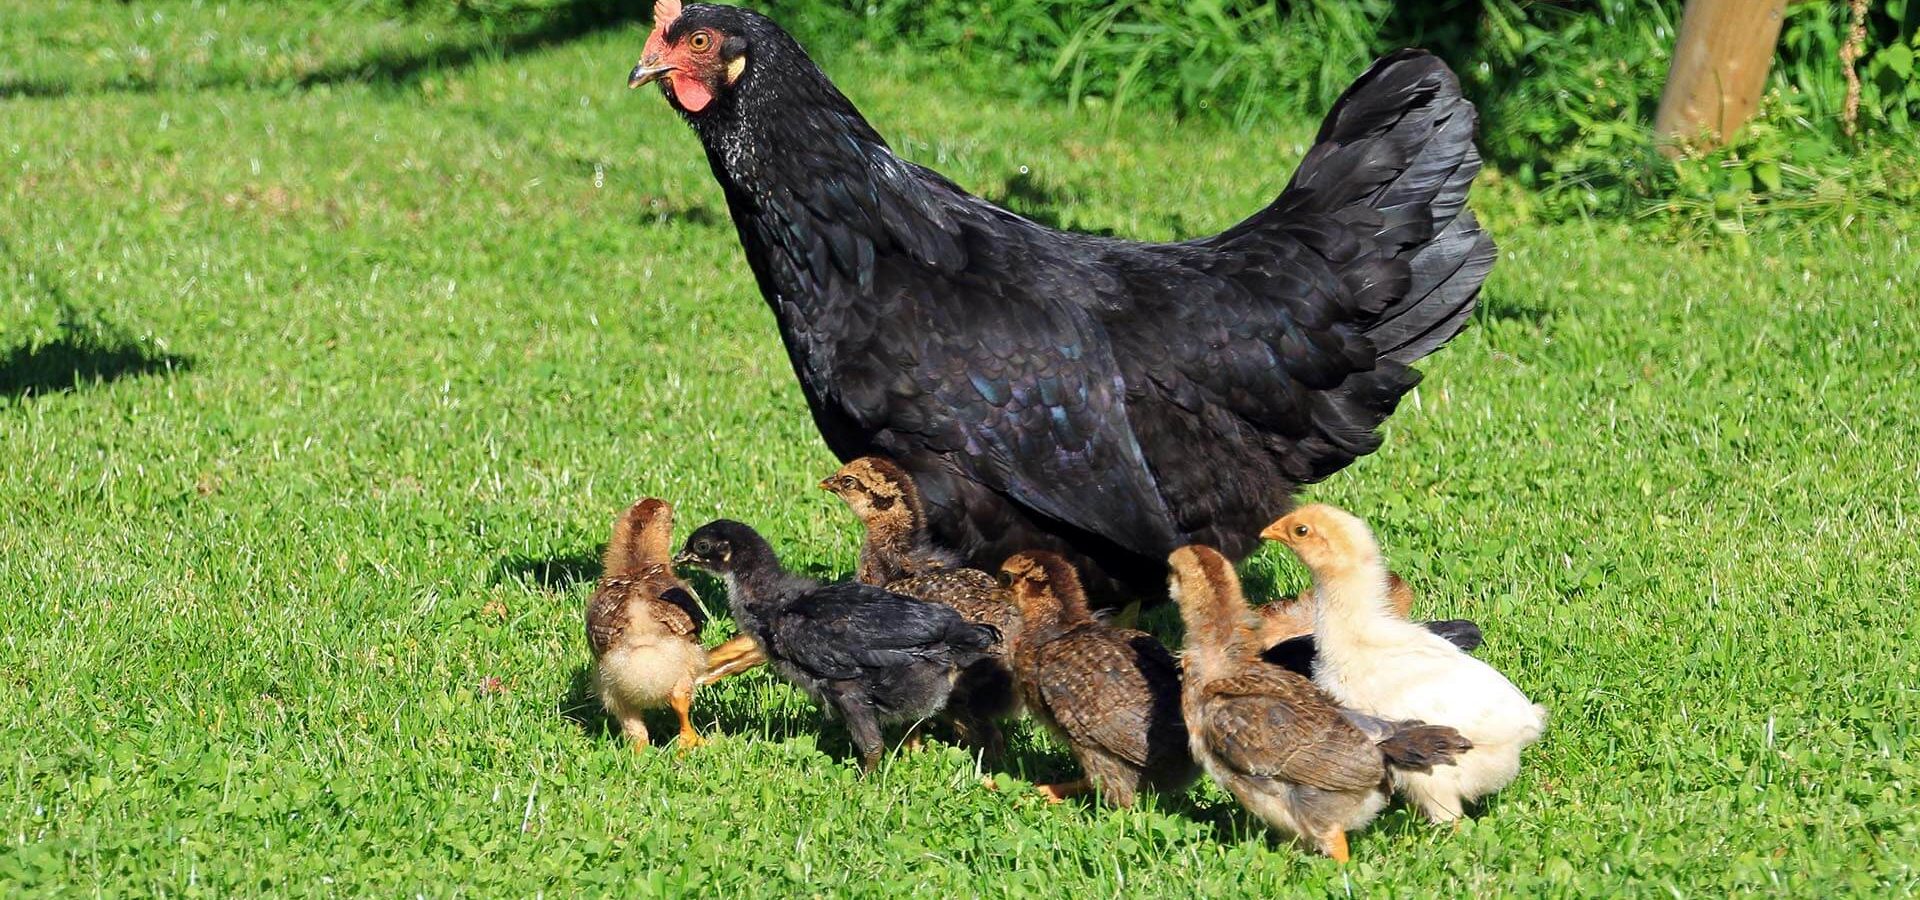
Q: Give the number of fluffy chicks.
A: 7